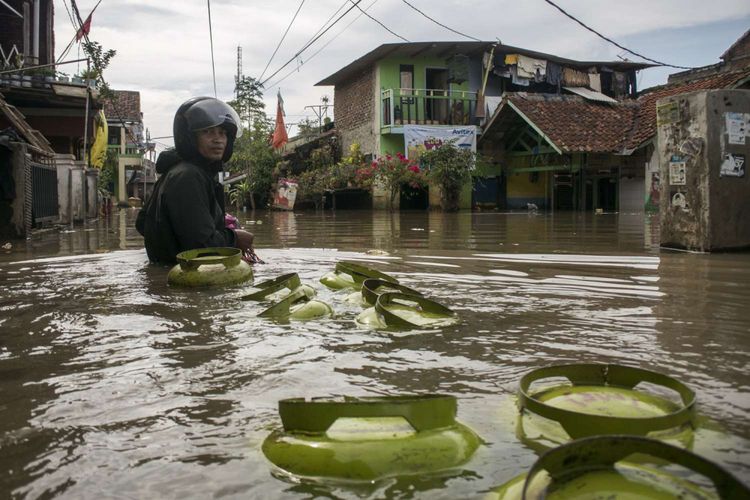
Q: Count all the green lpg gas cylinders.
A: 9